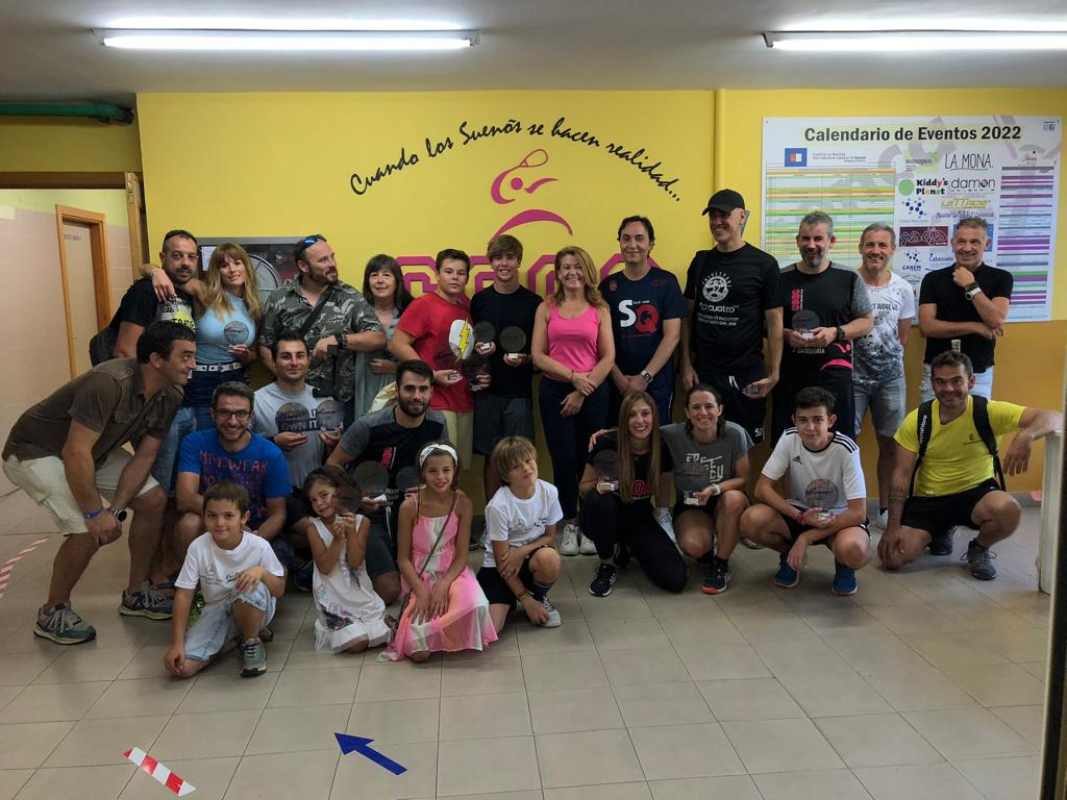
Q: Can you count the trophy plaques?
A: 15